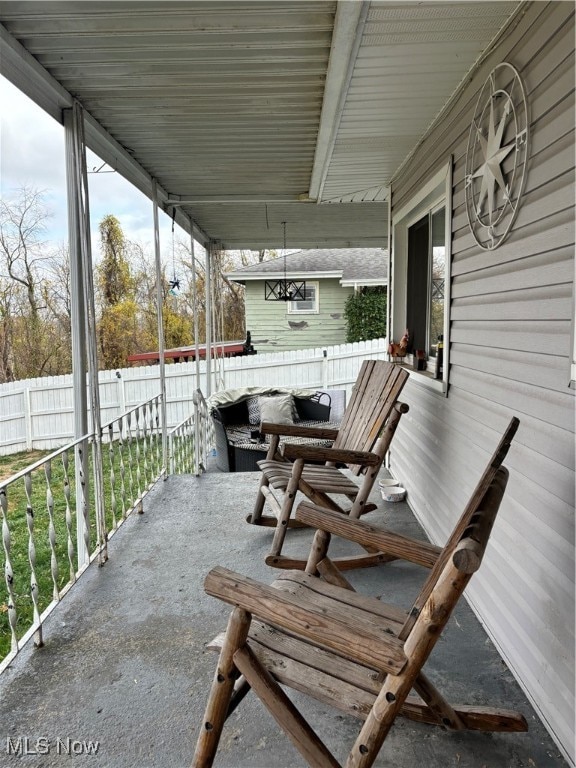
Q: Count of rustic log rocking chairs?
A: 2